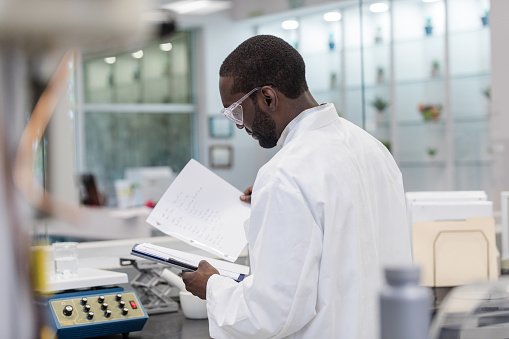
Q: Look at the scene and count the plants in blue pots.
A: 3